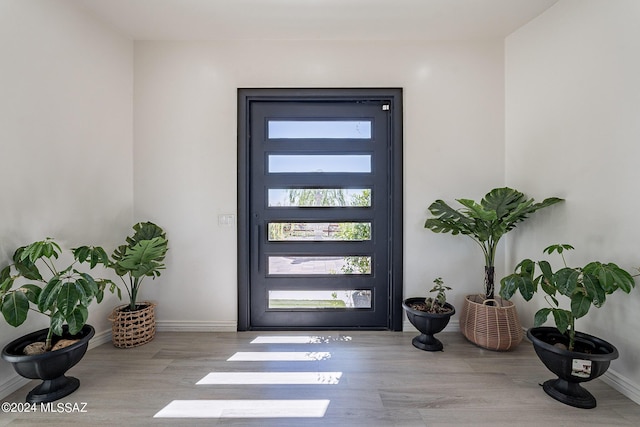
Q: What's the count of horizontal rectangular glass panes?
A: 6